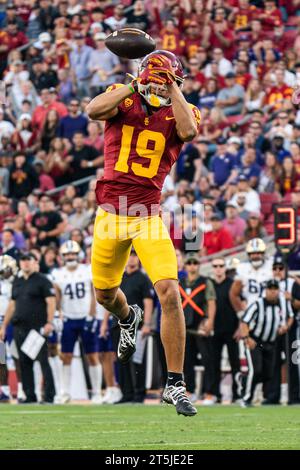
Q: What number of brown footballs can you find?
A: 1